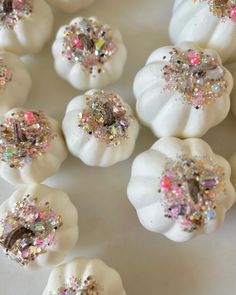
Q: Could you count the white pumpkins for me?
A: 11